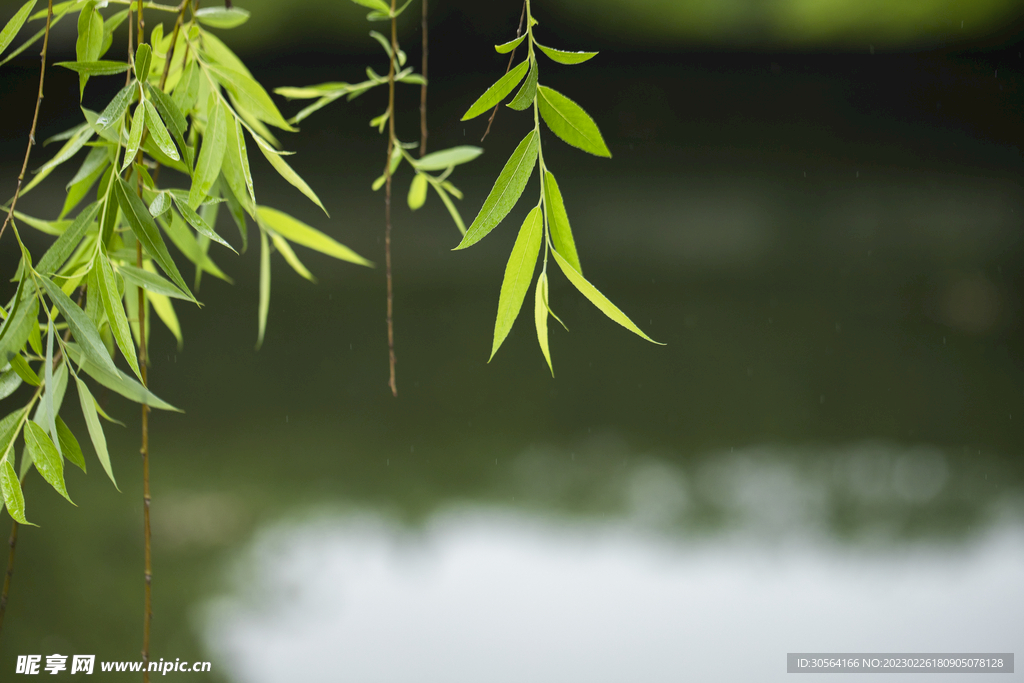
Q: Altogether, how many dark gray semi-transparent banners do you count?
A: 1